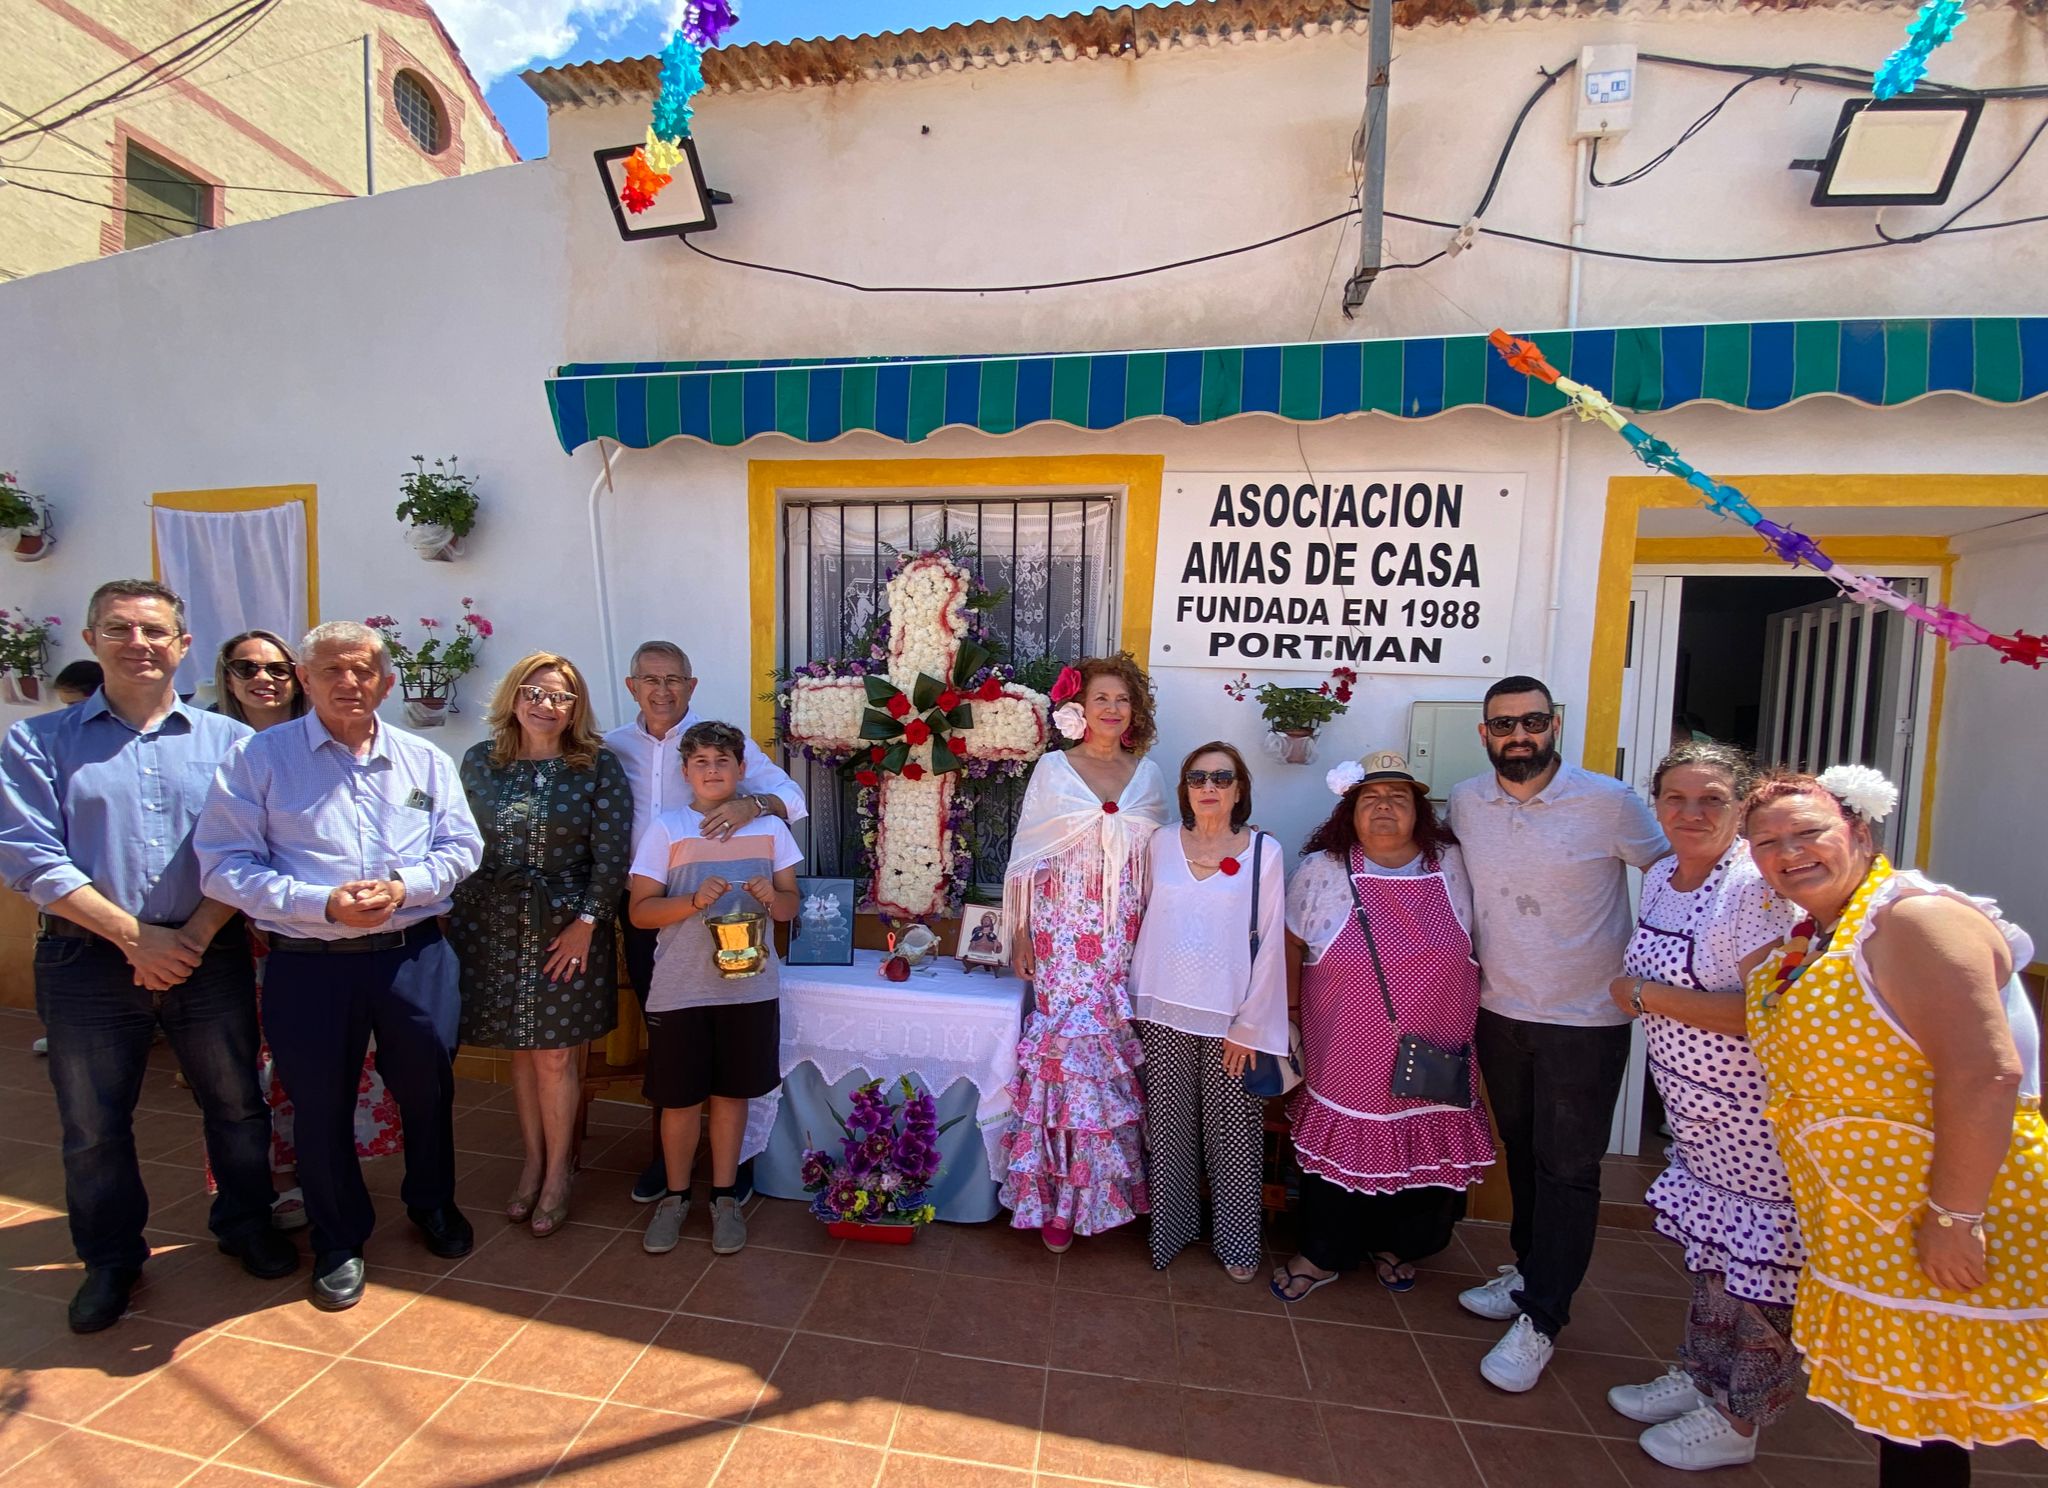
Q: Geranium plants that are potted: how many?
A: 5